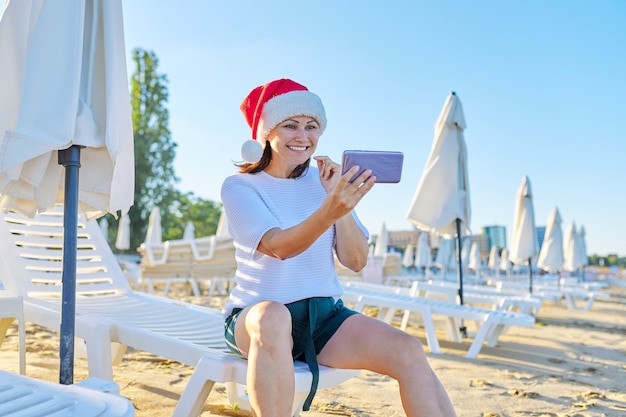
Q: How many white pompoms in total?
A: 1